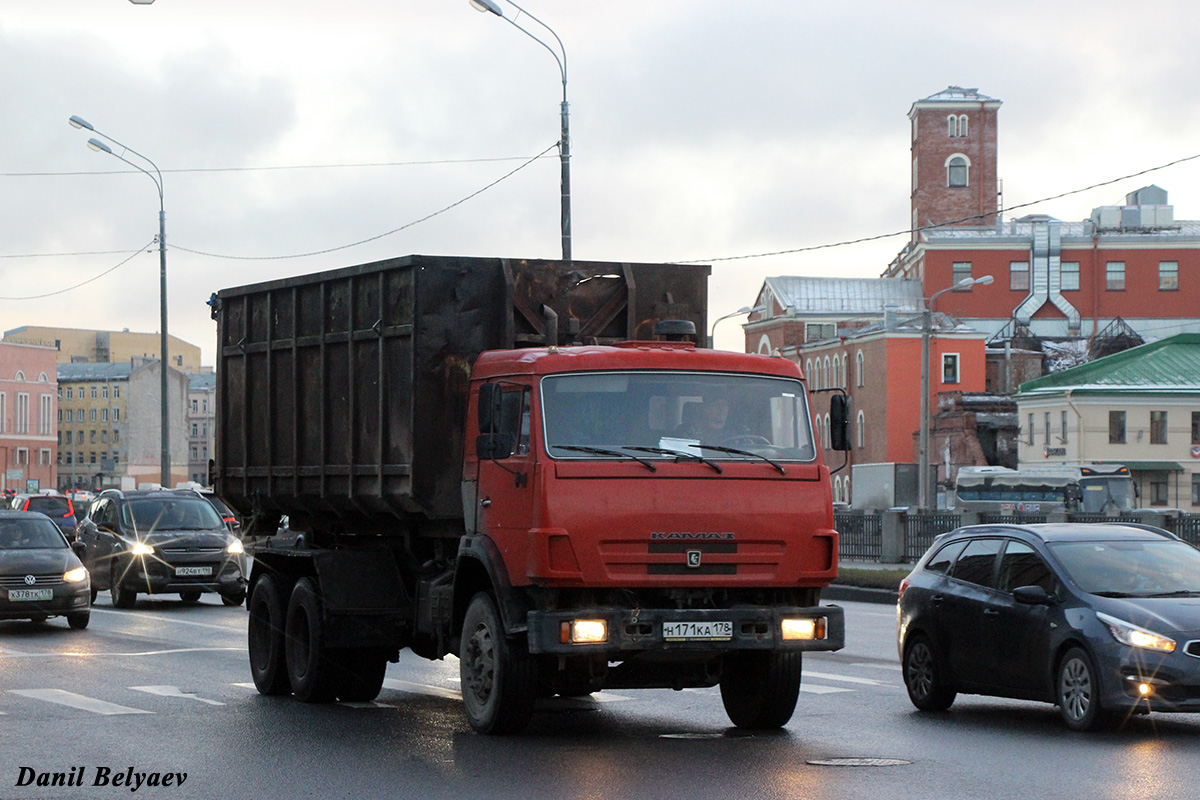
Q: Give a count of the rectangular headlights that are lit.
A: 2